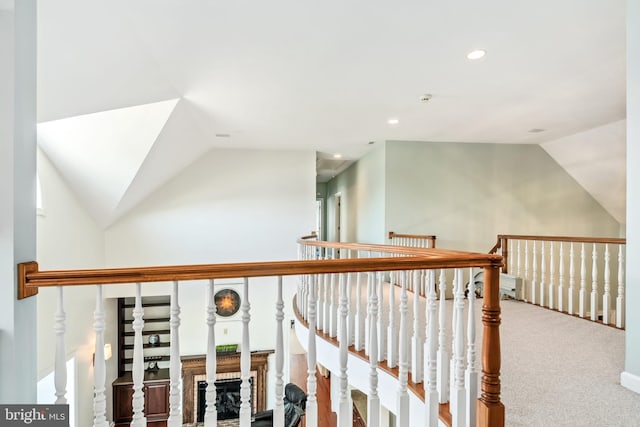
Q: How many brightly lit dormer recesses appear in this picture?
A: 1